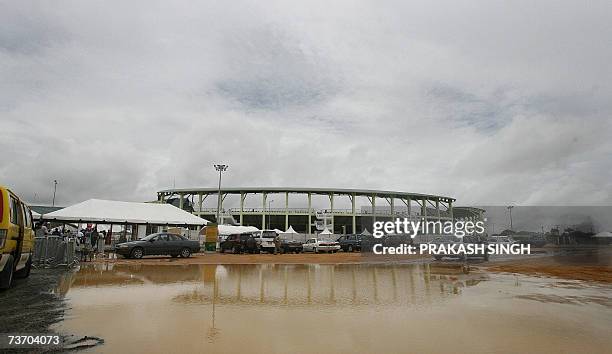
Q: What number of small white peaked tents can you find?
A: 3